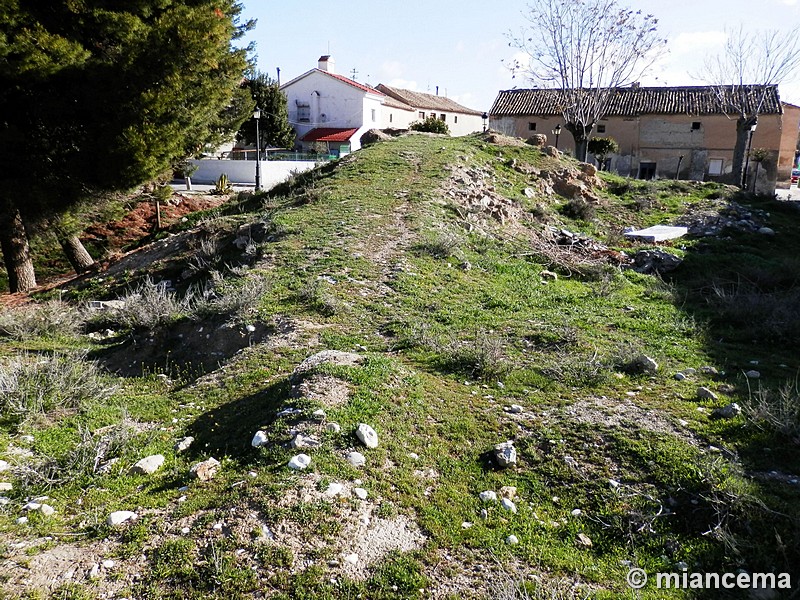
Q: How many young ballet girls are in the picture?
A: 0